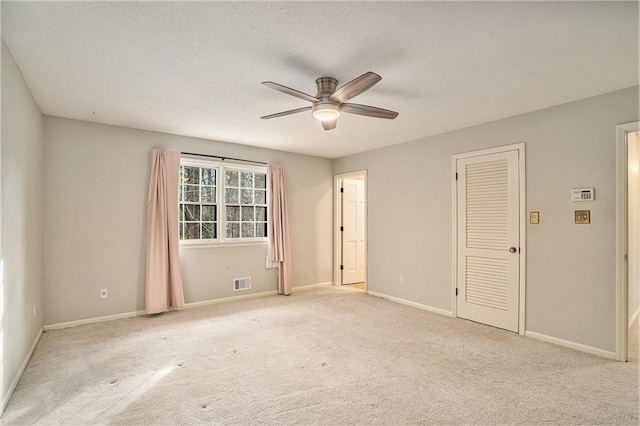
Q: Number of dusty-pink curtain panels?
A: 2